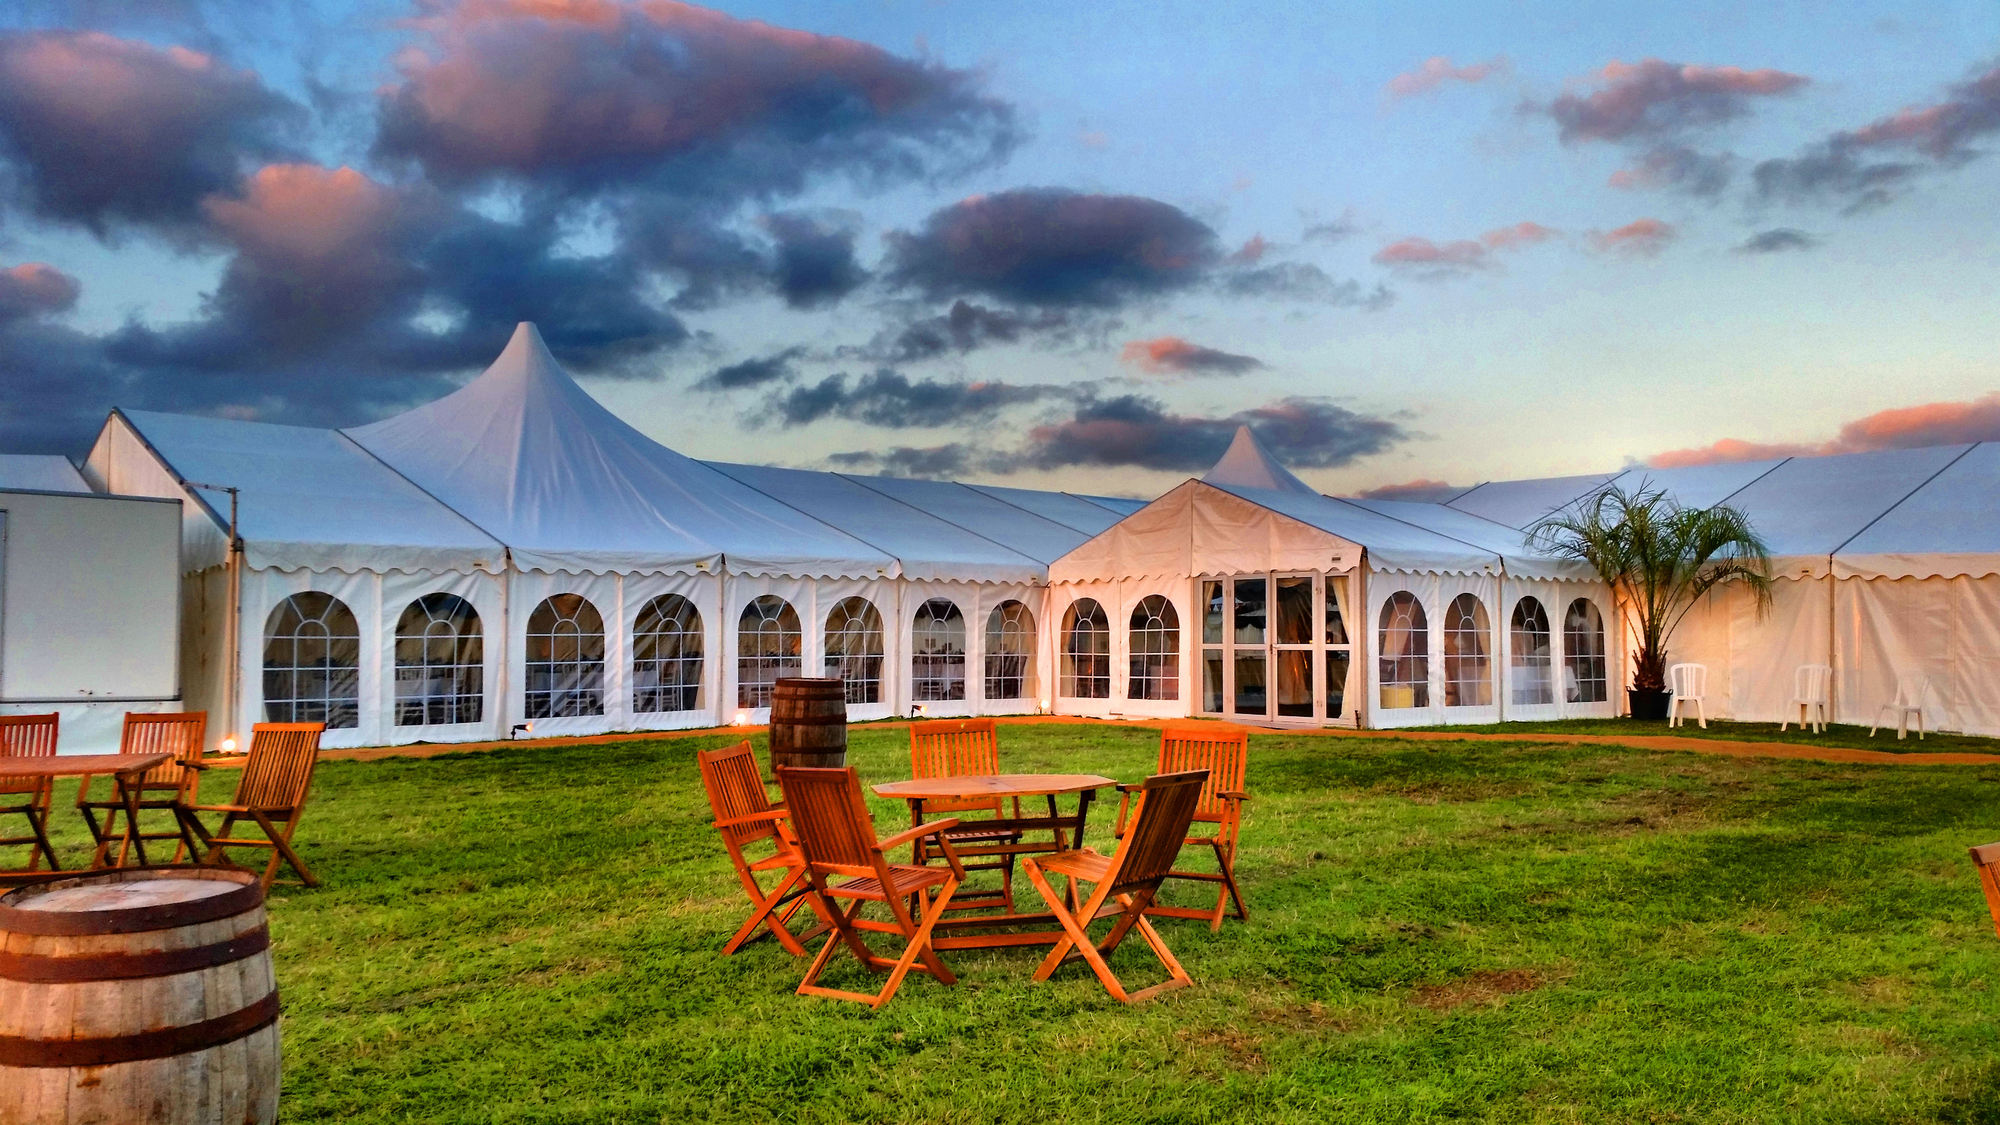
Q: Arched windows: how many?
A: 14